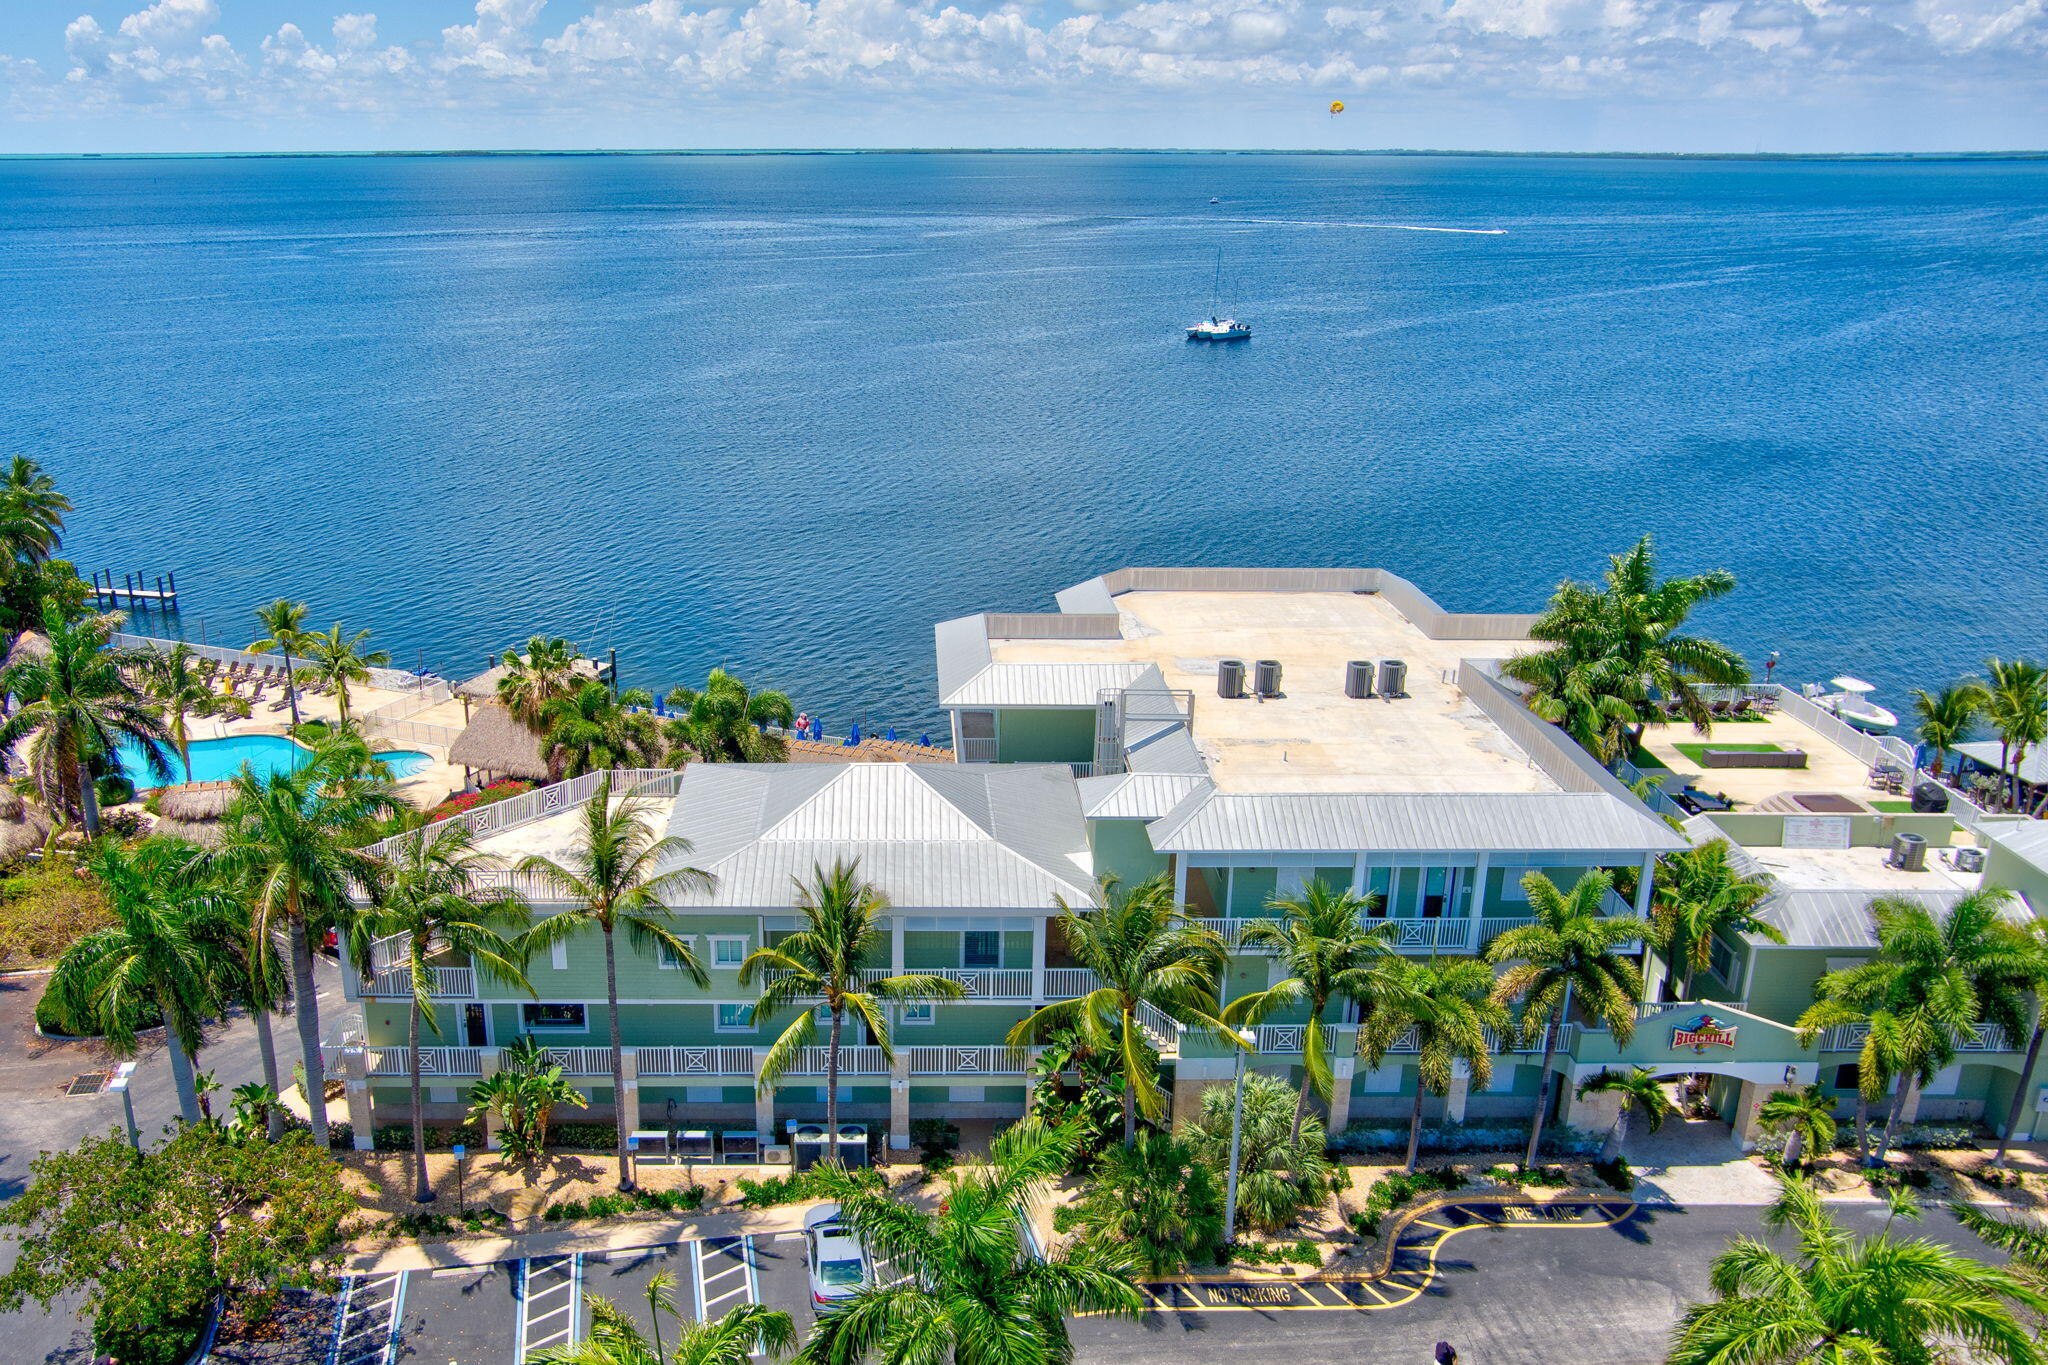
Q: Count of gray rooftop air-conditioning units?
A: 6